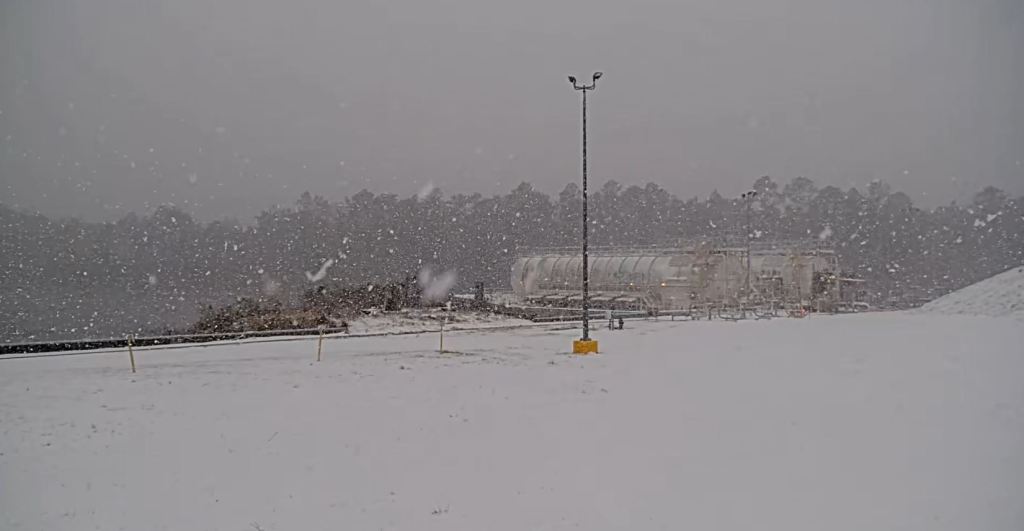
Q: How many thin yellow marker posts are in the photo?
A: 3